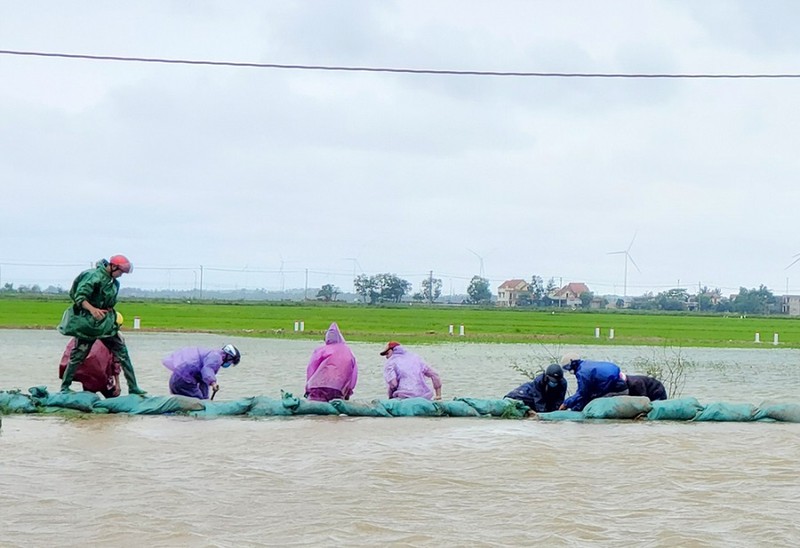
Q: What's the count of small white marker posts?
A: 9